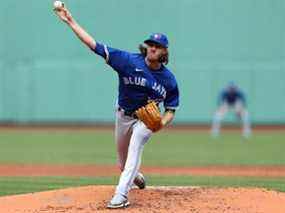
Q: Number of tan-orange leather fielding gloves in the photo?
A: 1